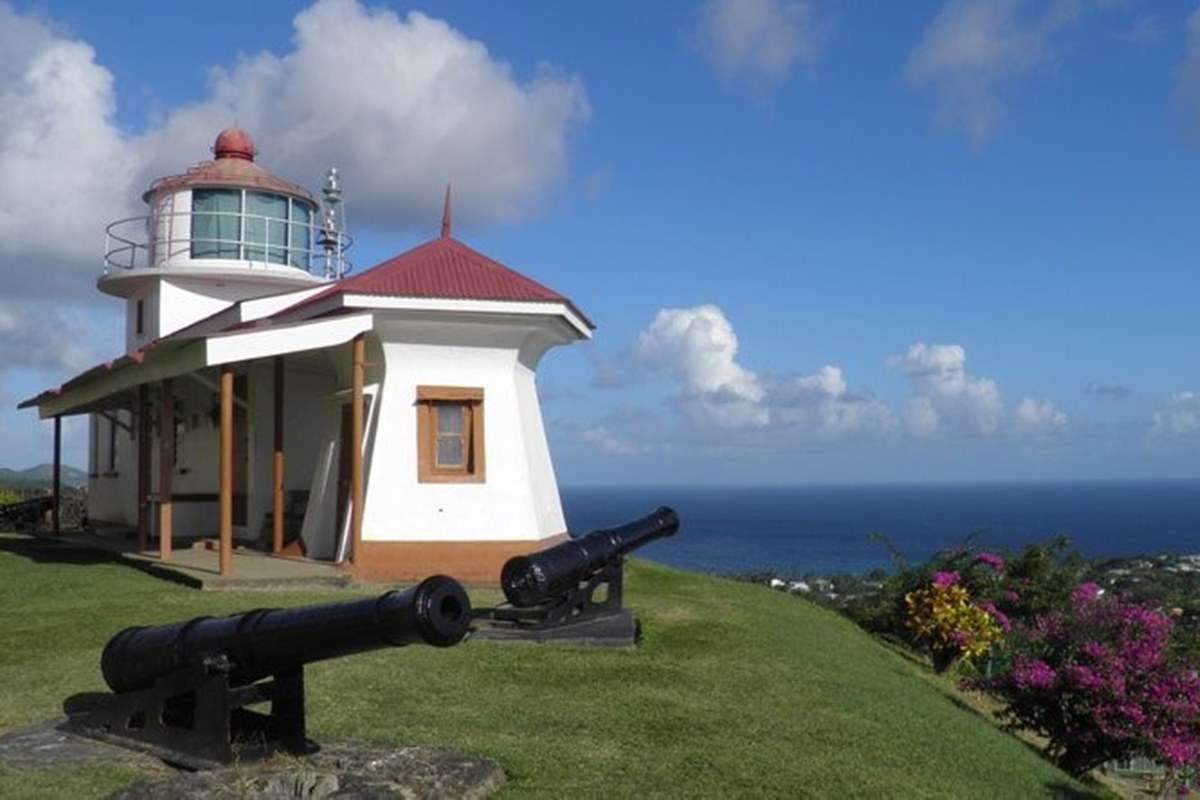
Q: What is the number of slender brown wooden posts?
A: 6